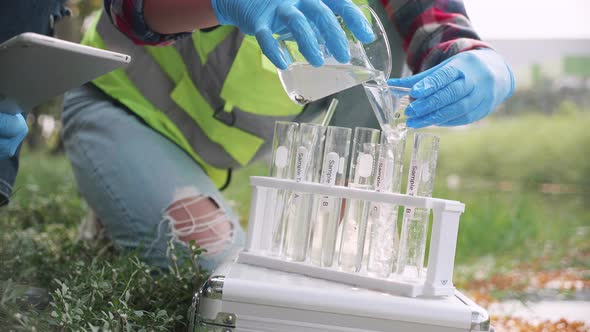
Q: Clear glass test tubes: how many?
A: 6